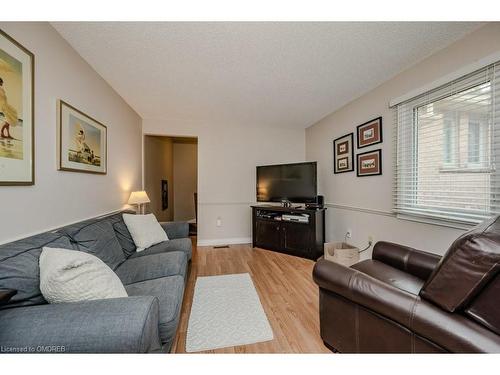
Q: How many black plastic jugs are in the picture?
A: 0